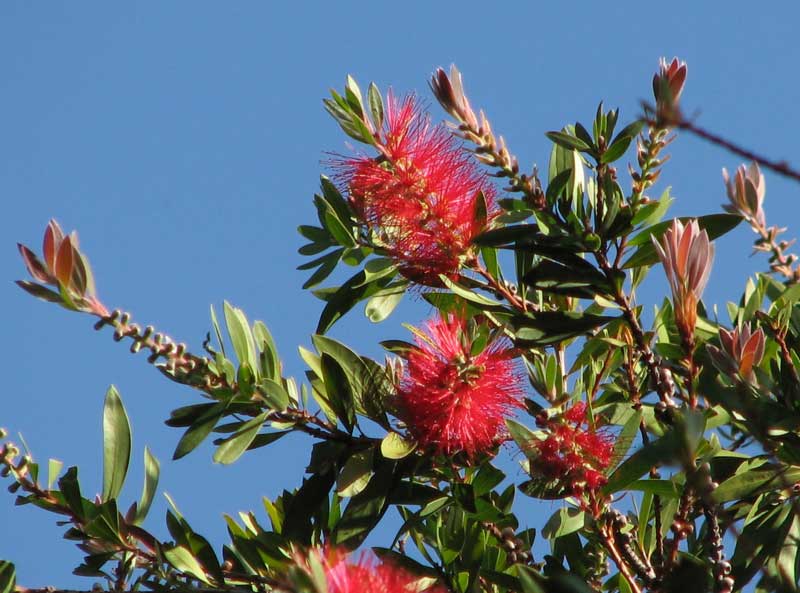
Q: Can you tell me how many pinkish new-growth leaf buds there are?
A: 6